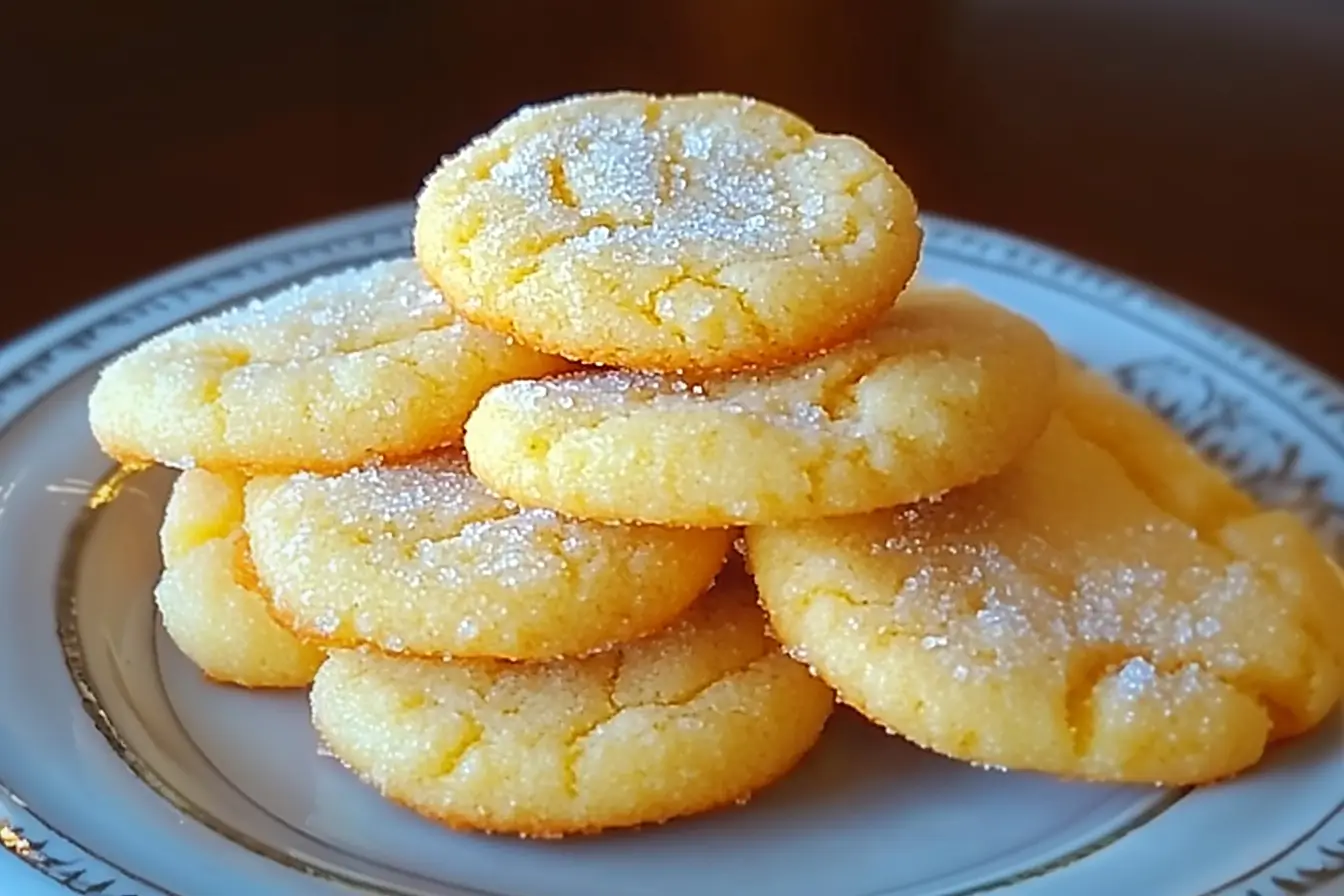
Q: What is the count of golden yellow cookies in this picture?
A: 7